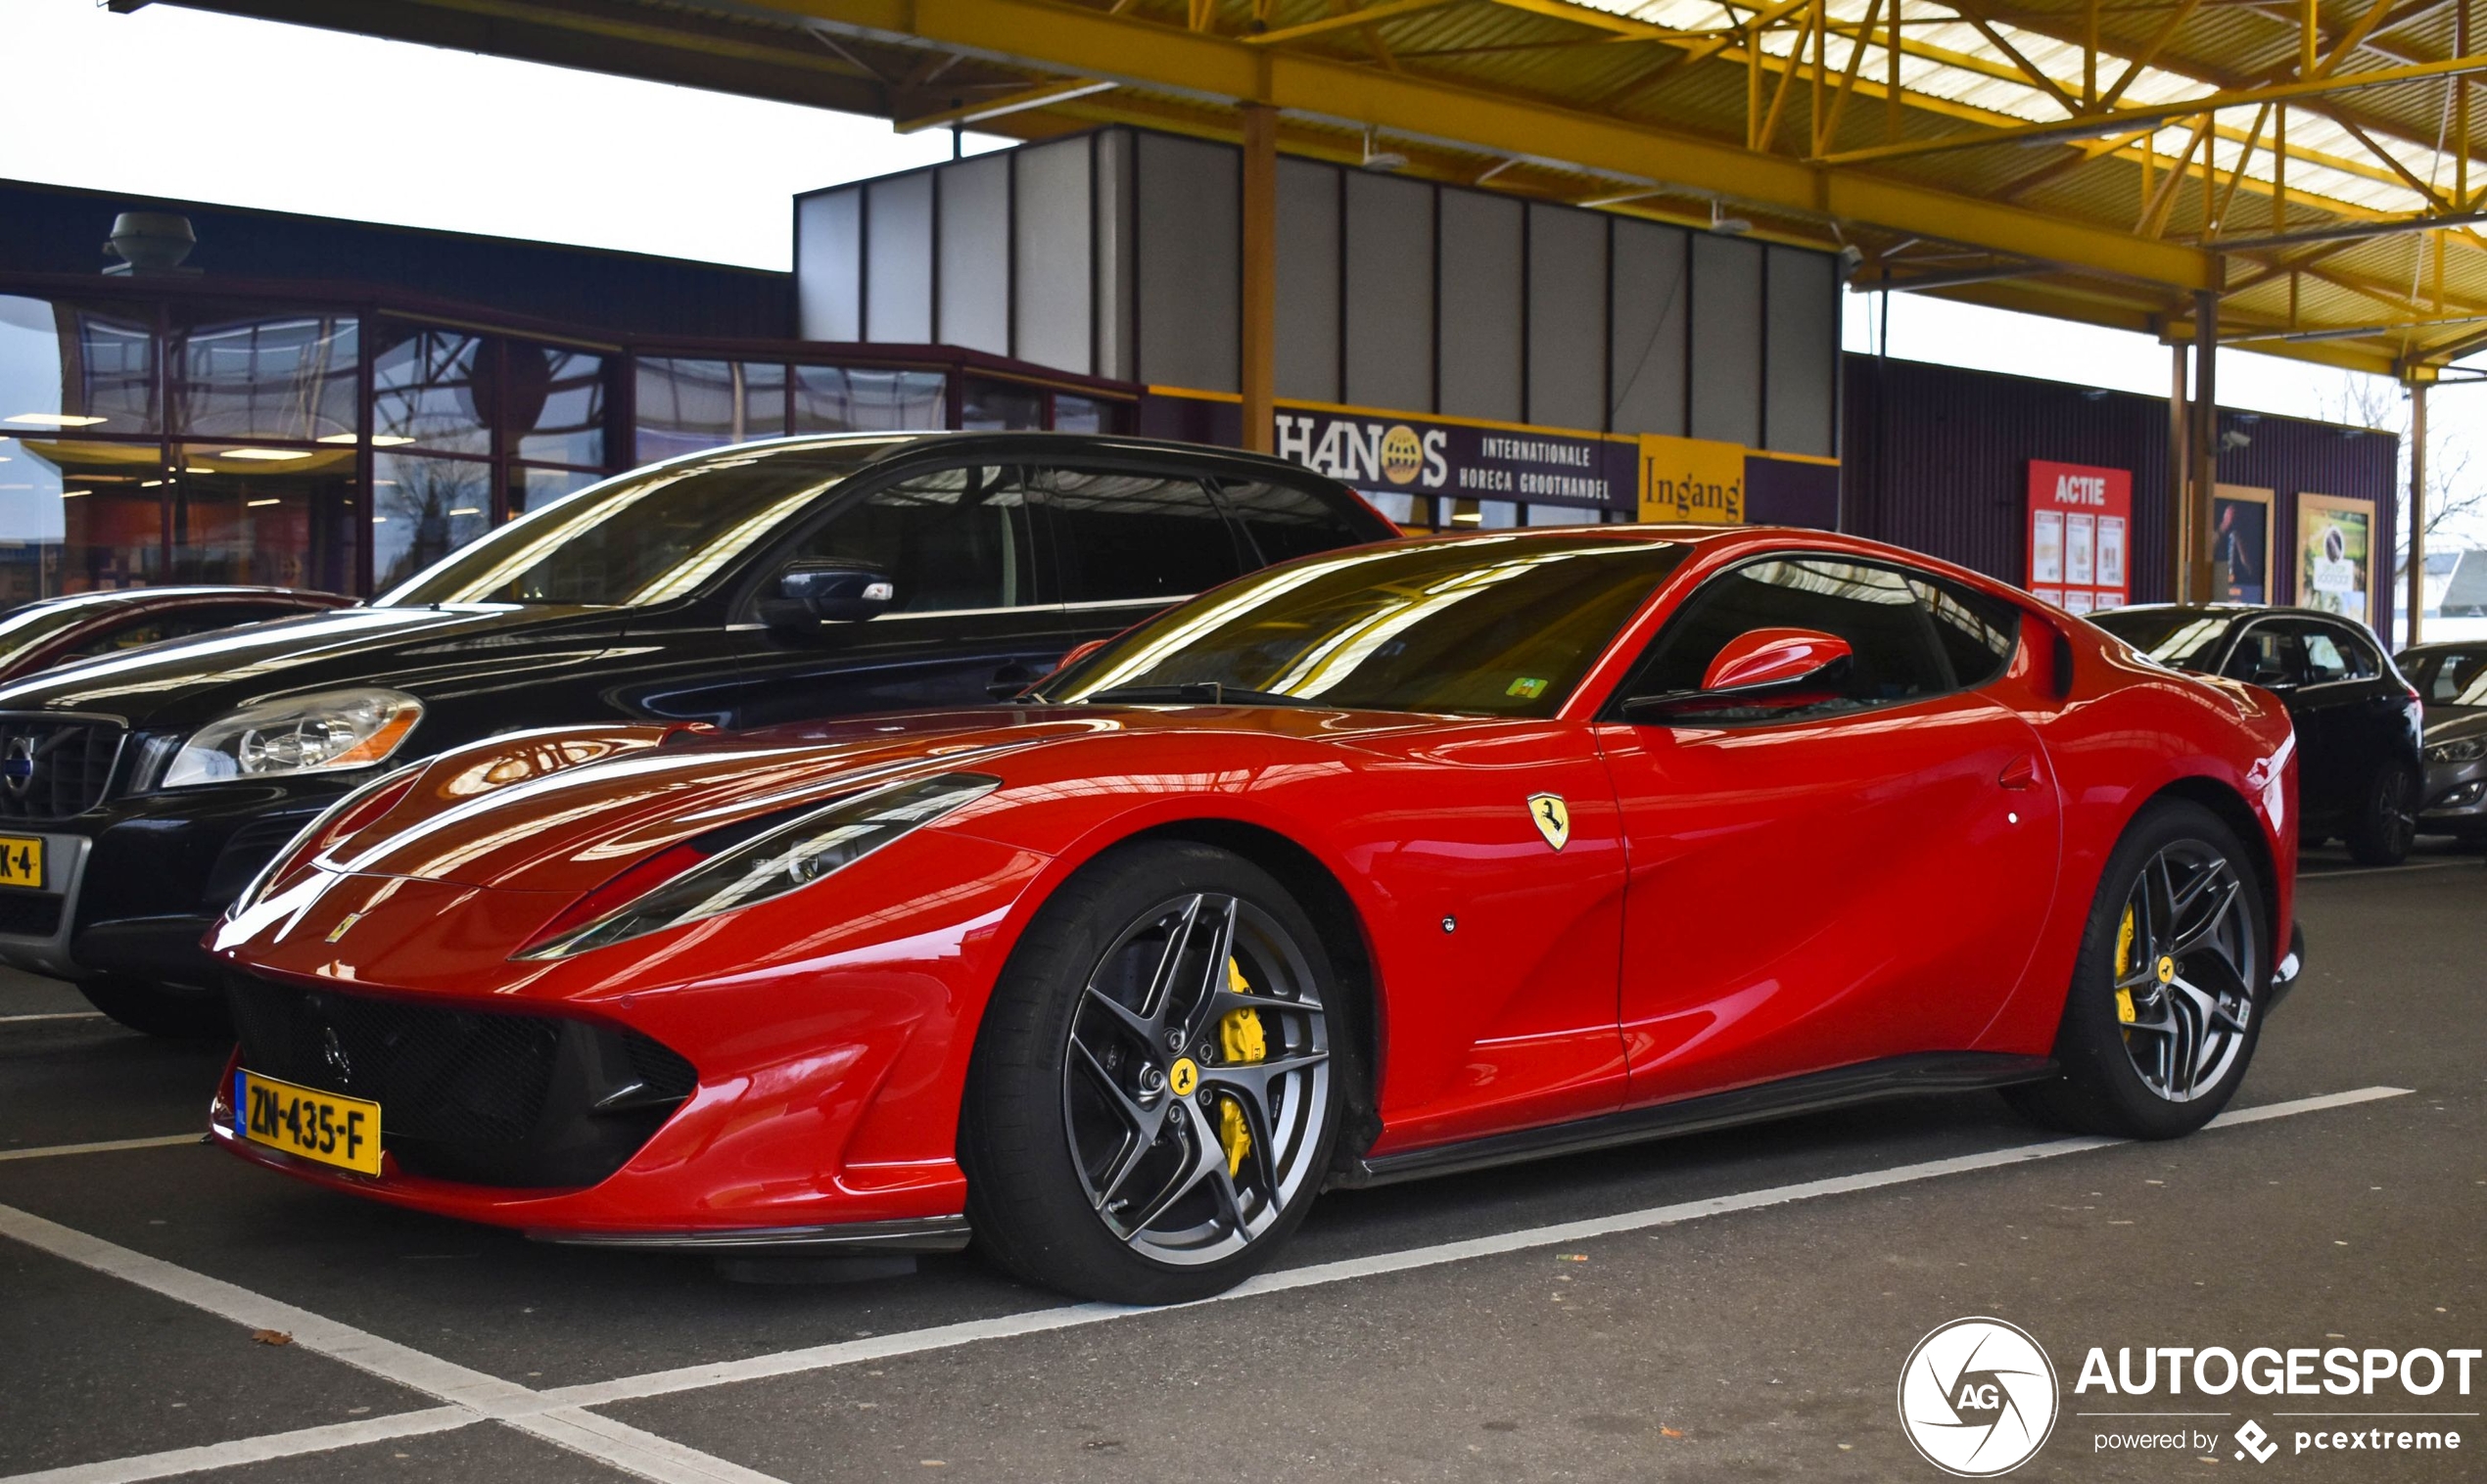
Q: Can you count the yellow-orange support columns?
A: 4